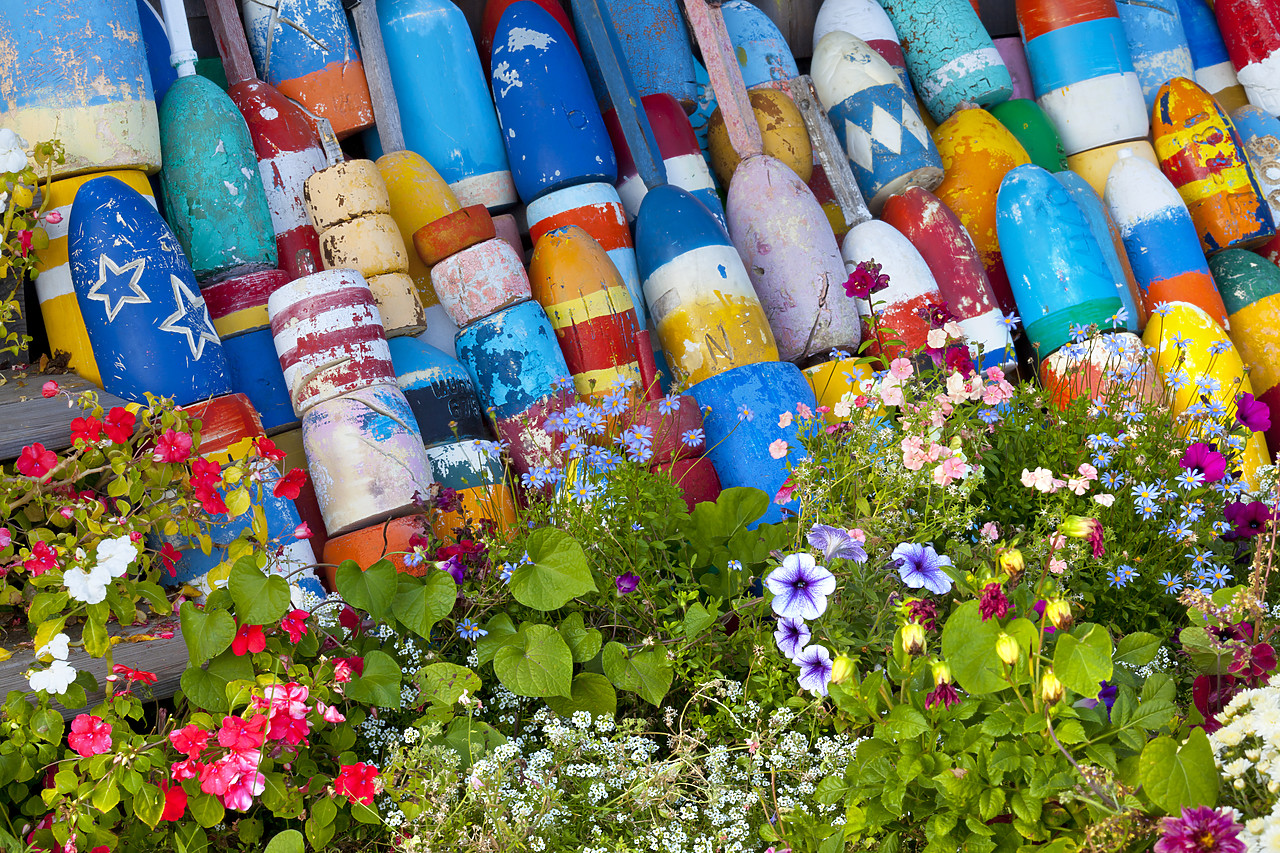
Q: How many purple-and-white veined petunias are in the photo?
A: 5